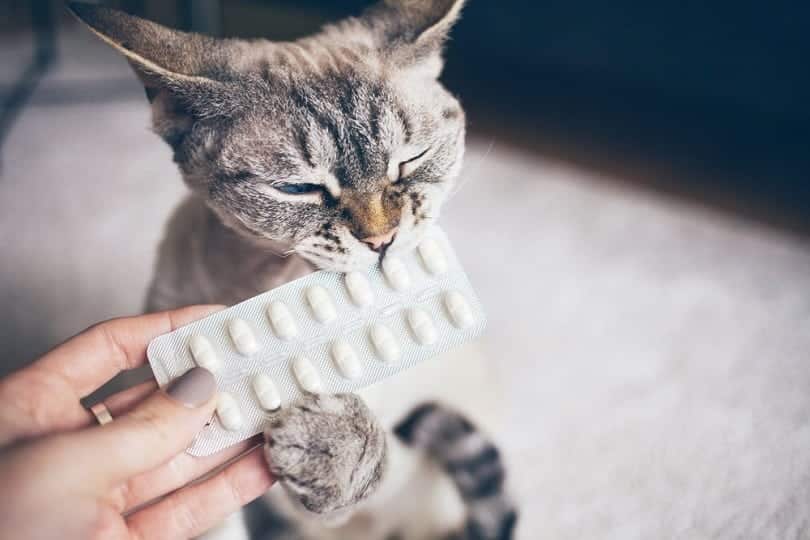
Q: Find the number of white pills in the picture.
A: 14